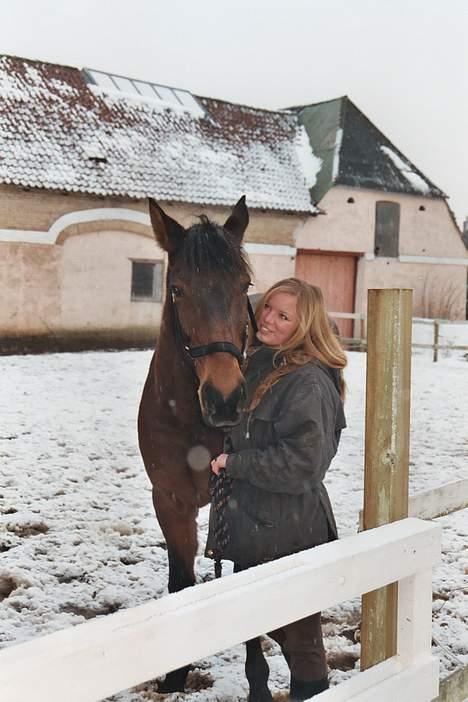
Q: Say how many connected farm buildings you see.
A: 2